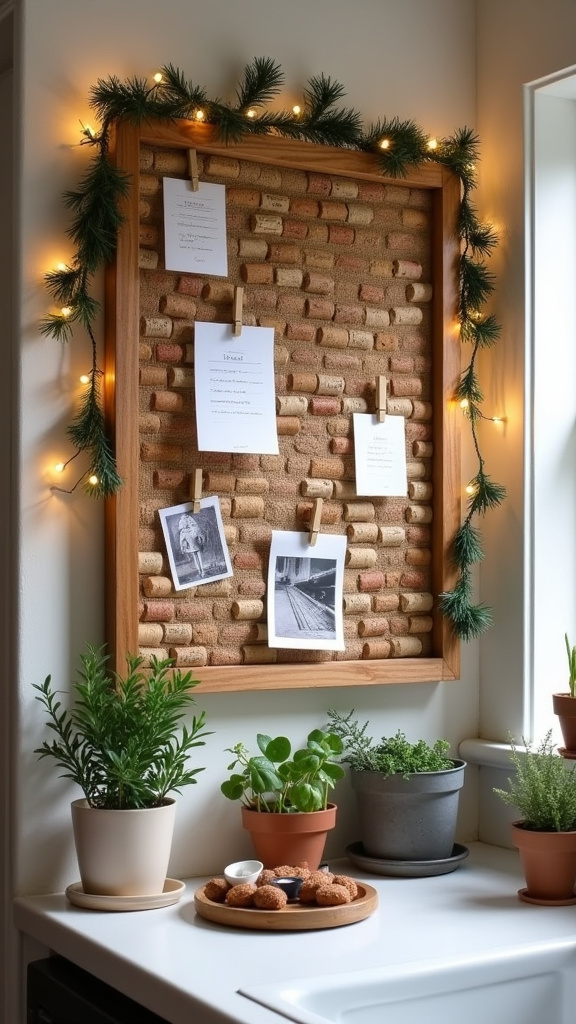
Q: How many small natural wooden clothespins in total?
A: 5